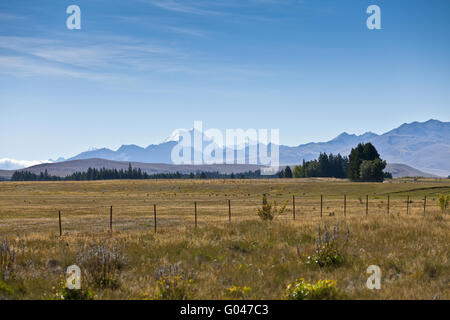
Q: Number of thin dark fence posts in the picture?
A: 12